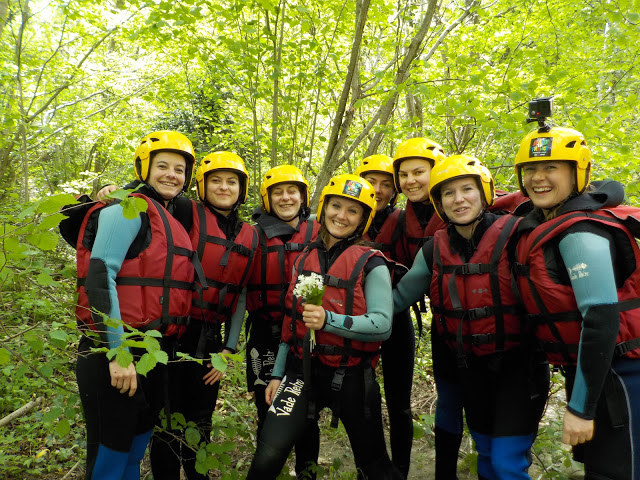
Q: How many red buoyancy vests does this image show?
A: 8